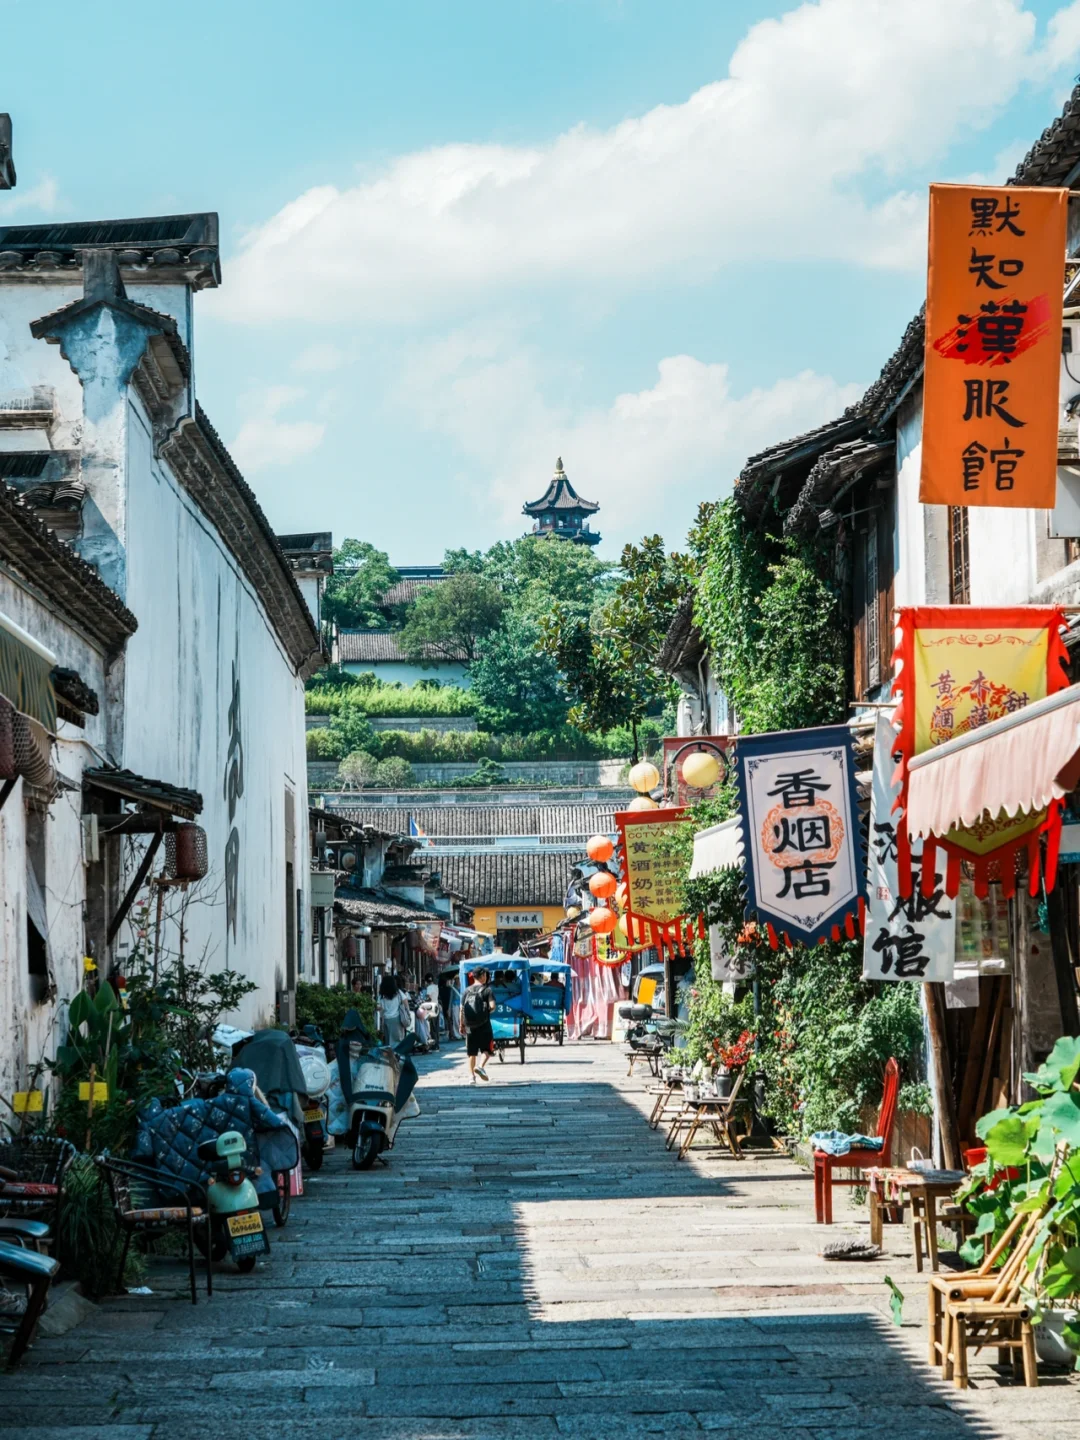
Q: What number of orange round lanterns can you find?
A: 3